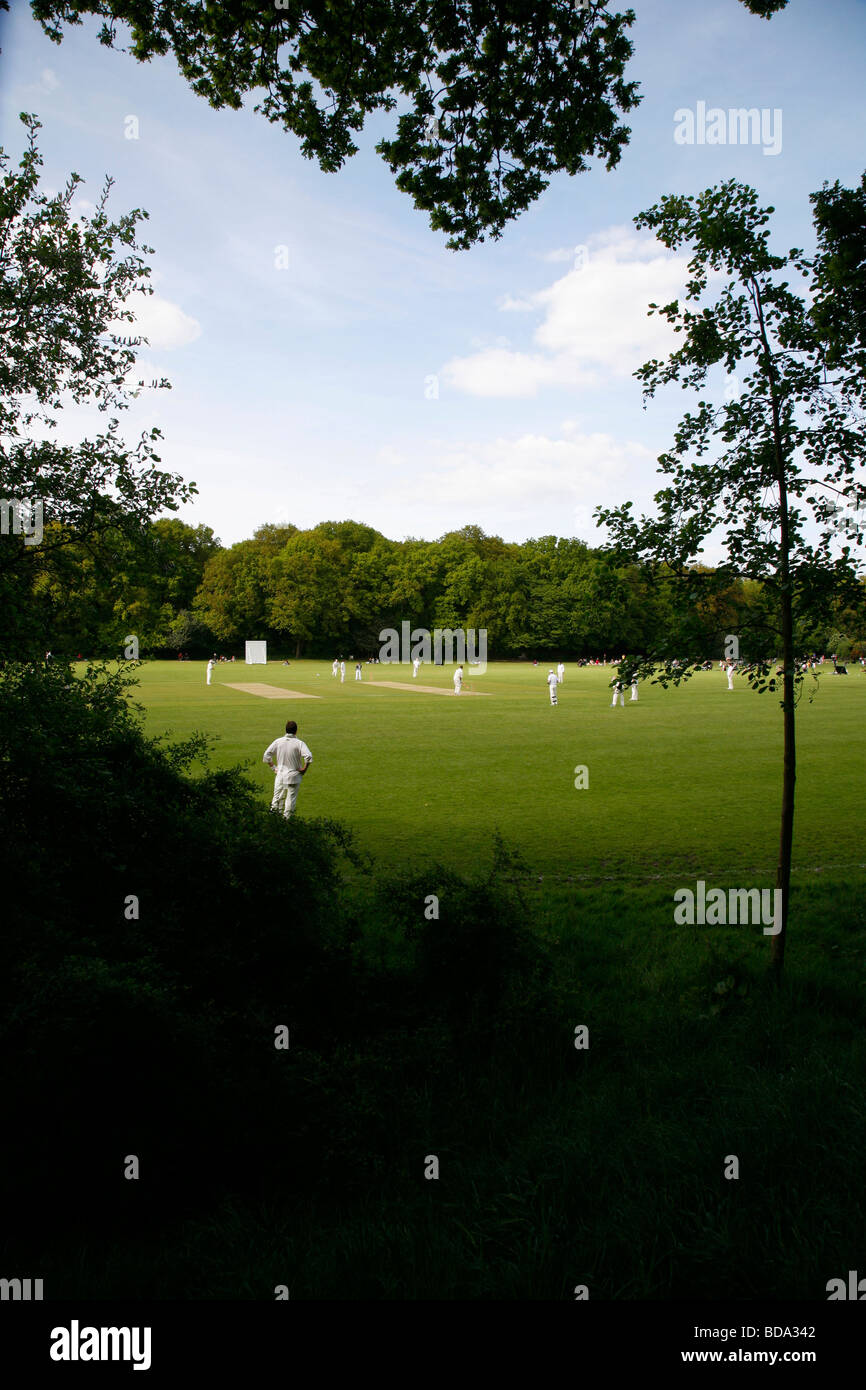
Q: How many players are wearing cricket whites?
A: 12